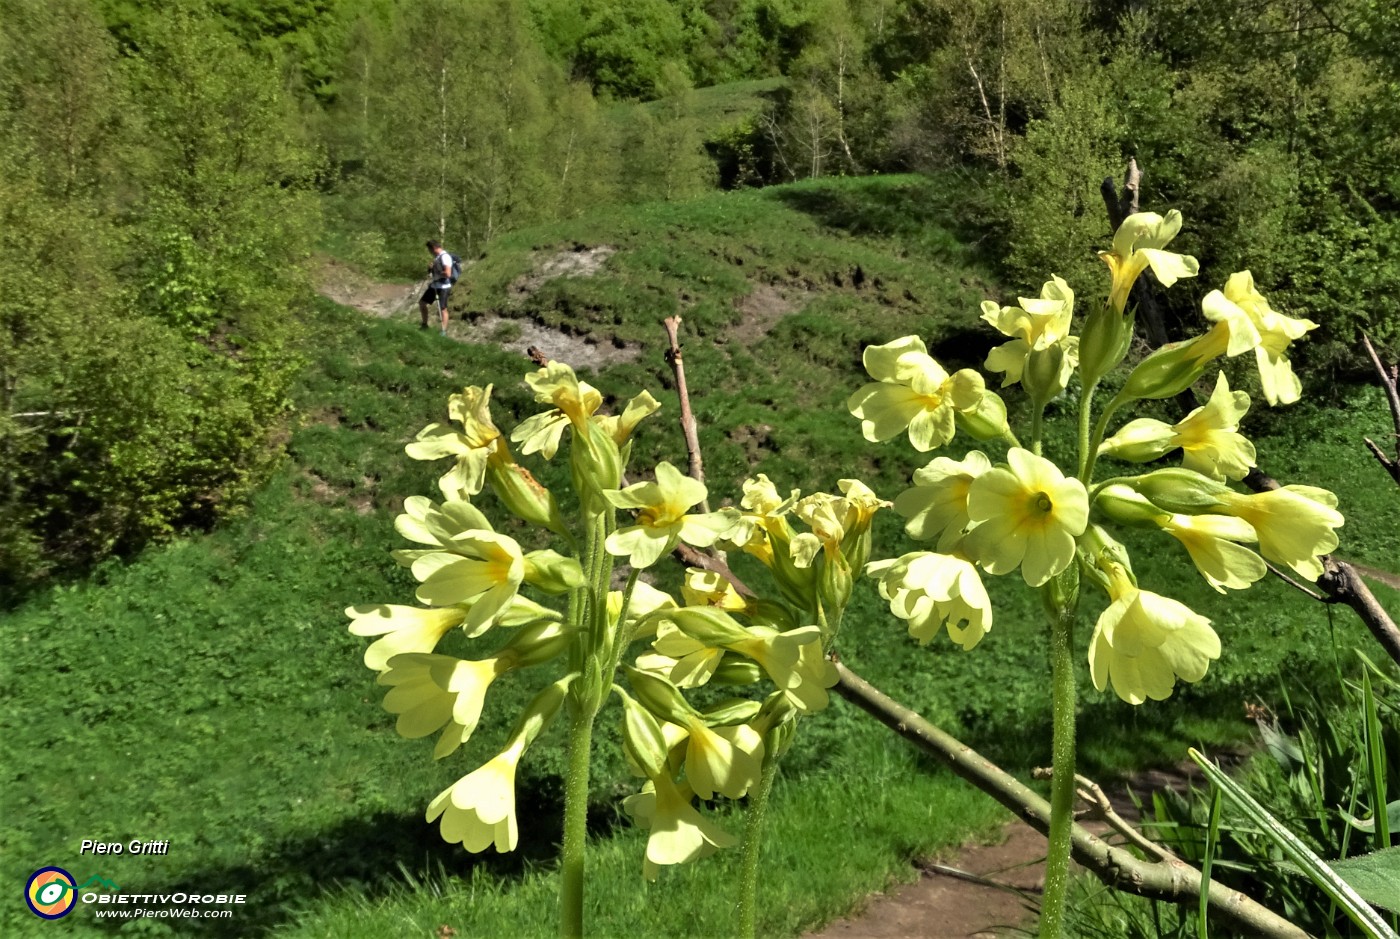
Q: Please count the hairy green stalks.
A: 3